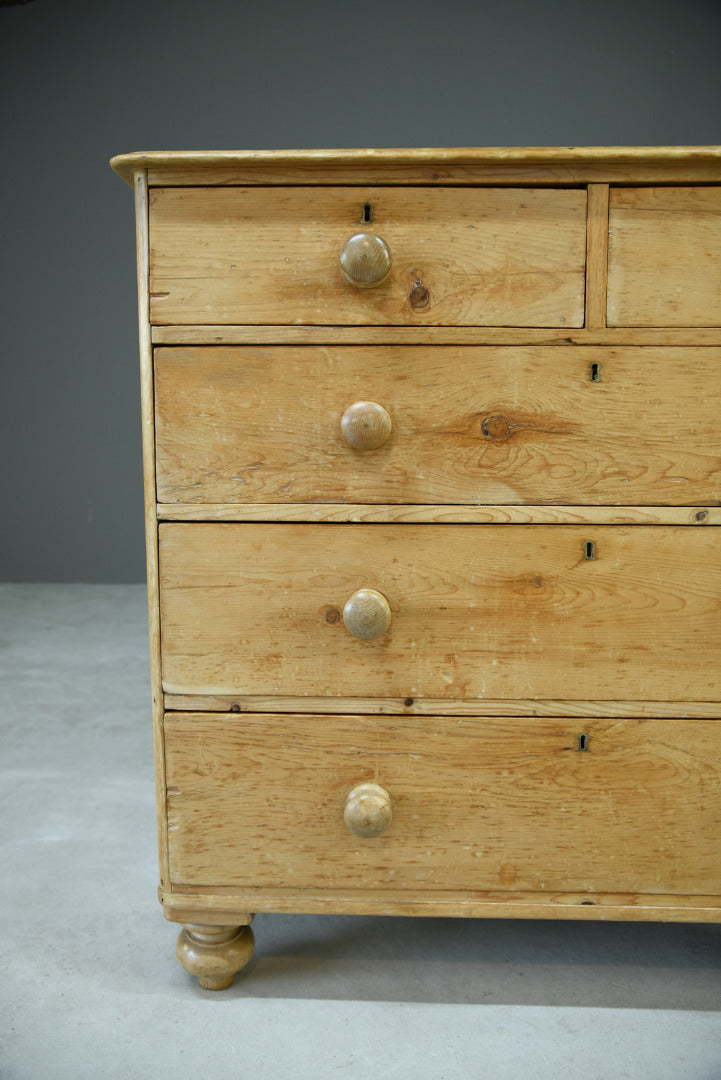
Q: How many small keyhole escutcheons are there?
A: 4